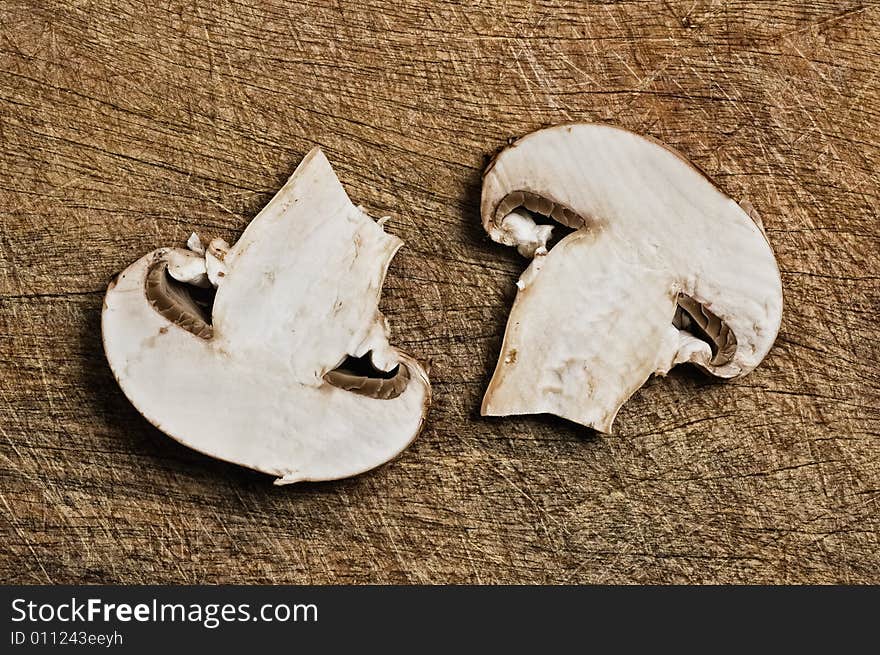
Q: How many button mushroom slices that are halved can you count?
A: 2